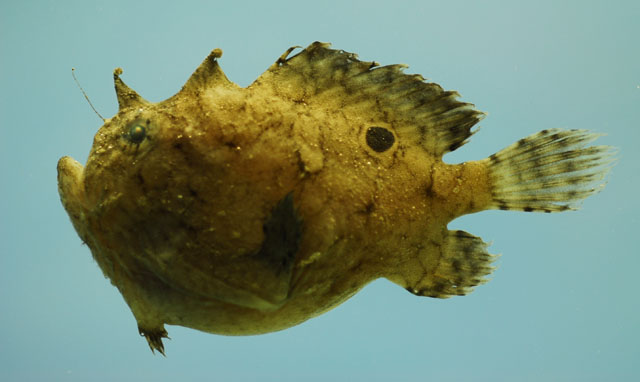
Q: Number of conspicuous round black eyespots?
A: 1